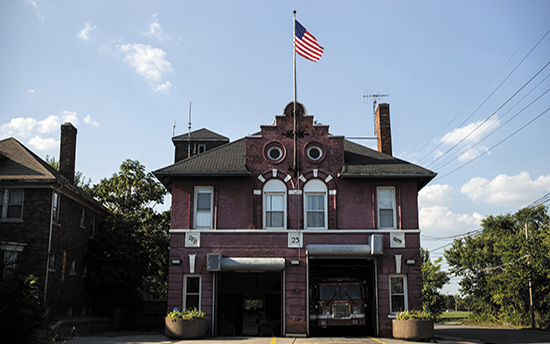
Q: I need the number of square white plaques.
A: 3